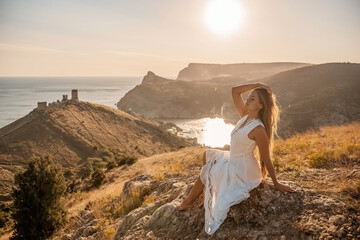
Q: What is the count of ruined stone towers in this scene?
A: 3